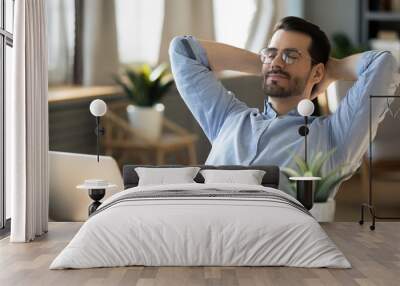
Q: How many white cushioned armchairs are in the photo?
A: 0